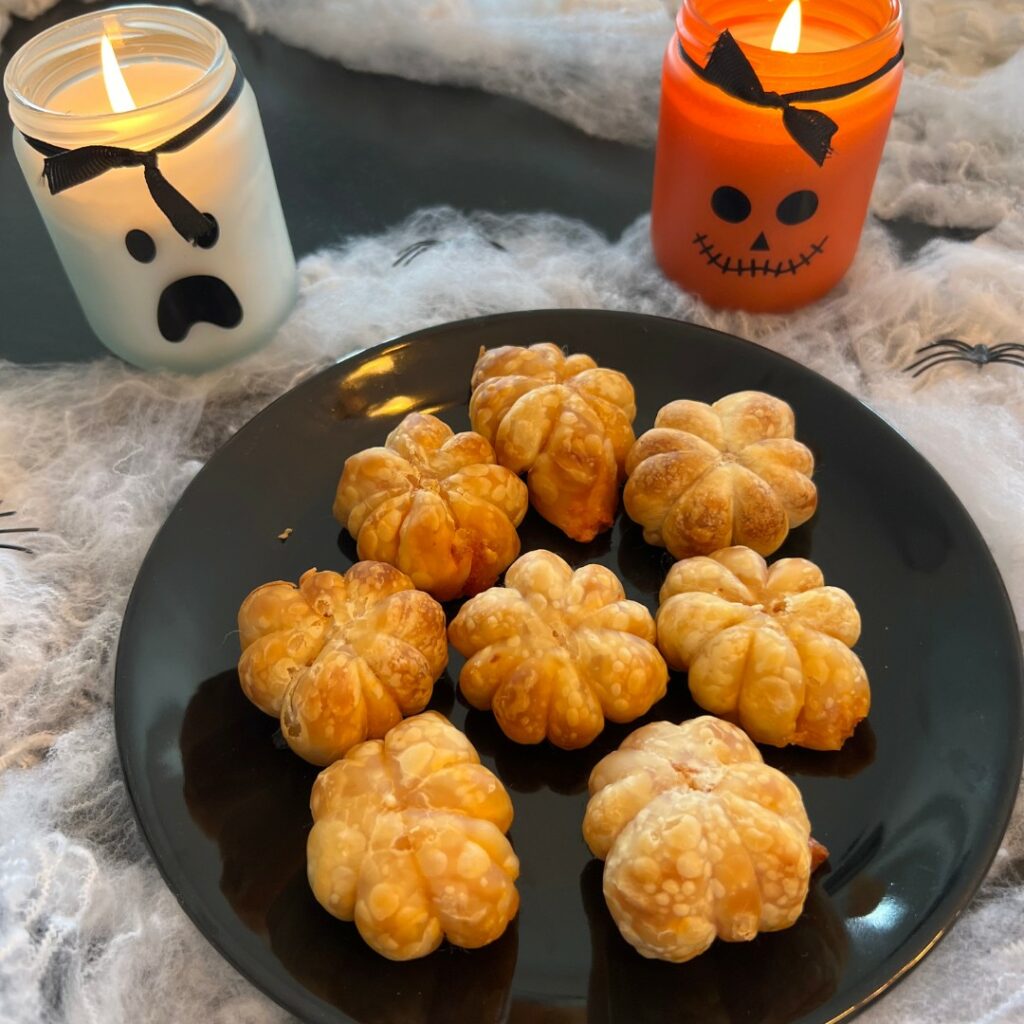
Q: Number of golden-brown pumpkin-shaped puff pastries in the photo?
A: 8